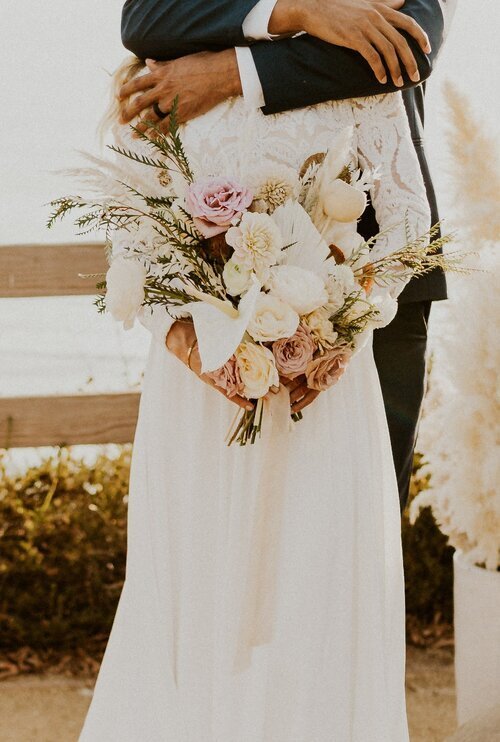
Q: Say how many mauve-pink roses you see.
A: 4